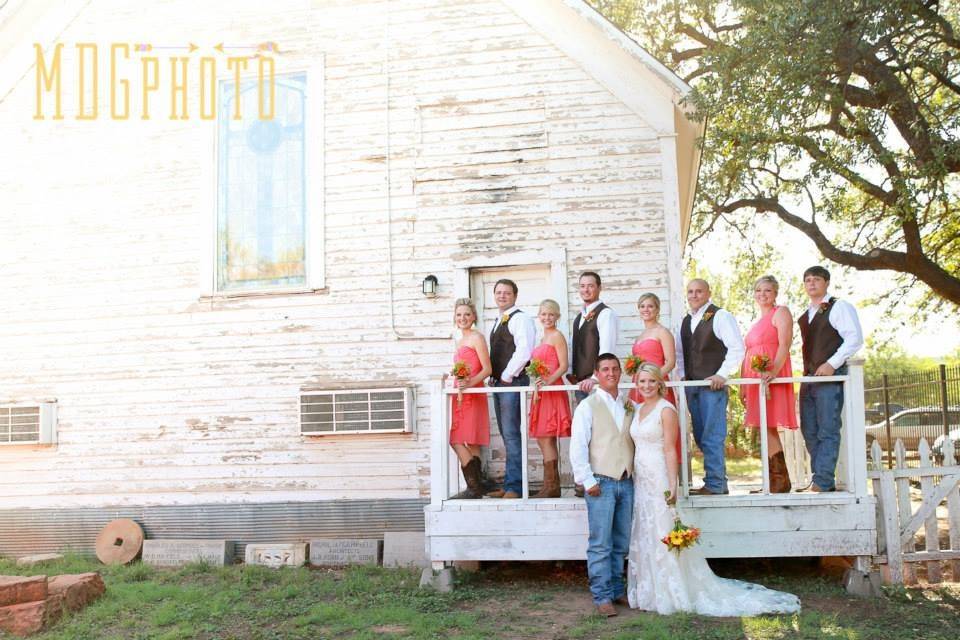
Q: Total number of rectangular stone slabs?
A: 4